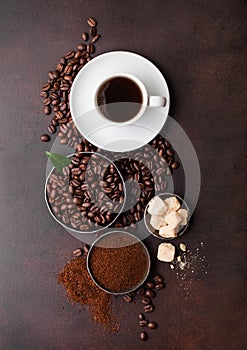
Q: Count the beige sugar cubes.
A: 7